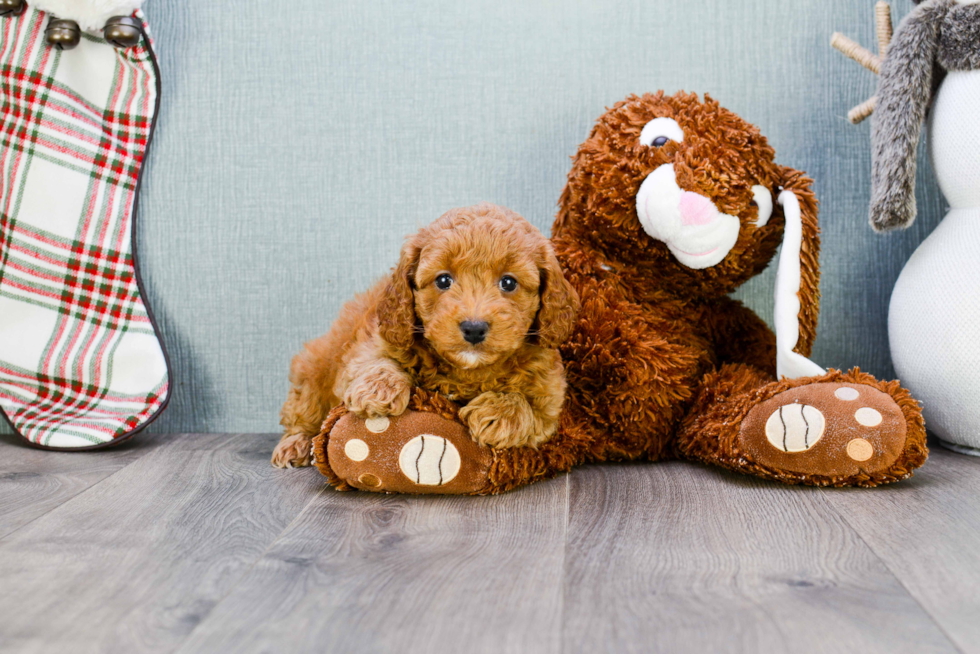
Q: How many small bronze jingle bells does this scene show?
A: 3